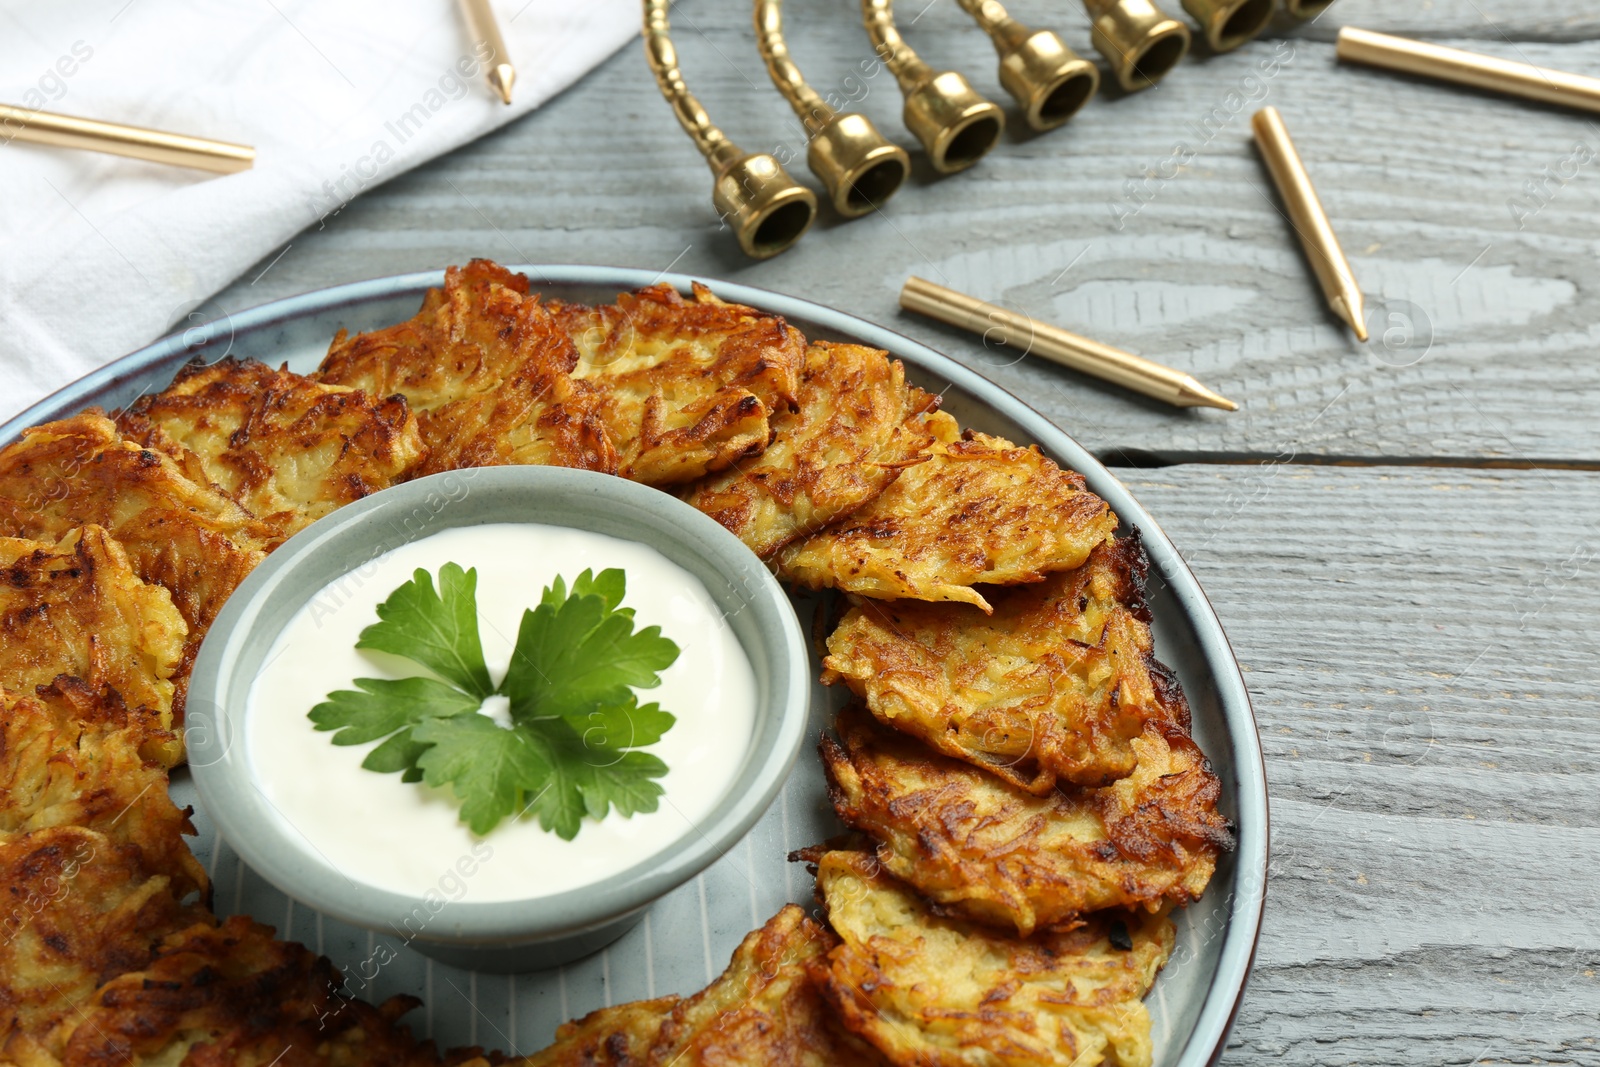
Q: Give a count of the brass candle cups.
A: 7